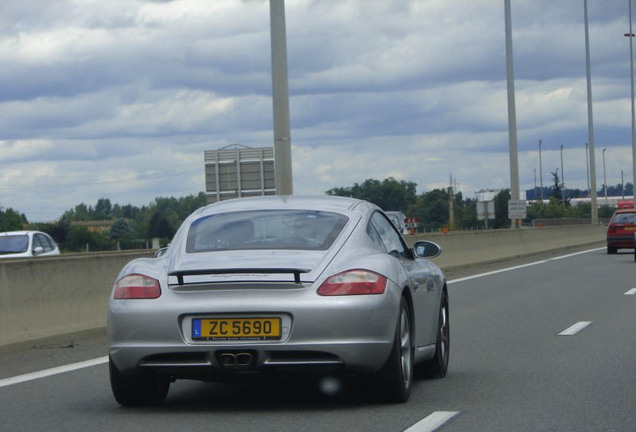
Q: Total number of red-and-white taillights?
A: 2